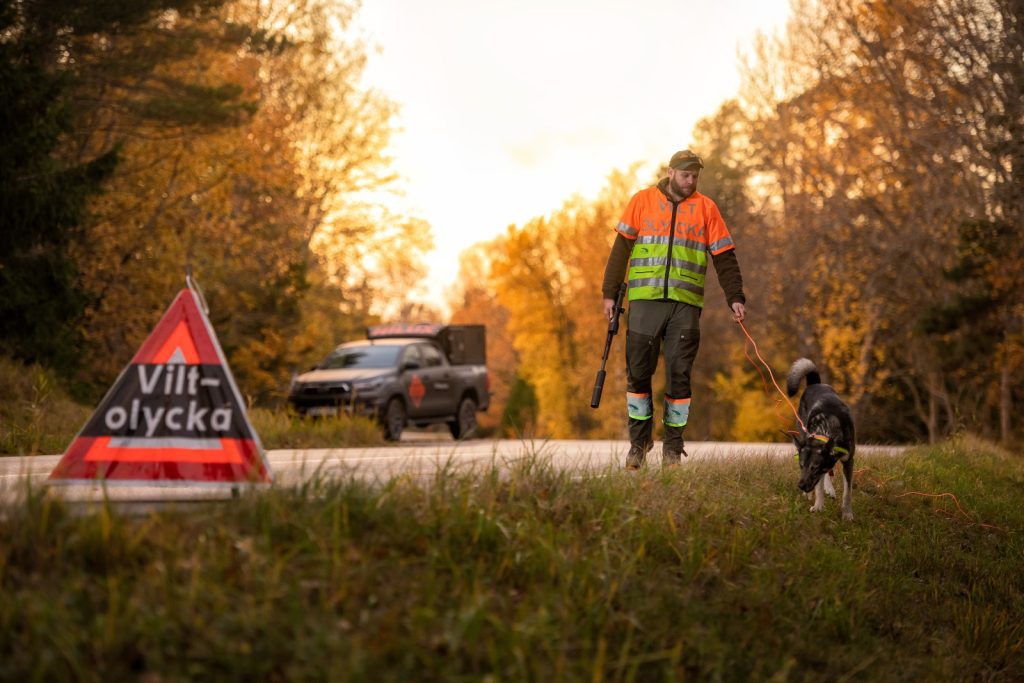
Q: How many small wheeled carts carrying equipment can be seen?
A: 0